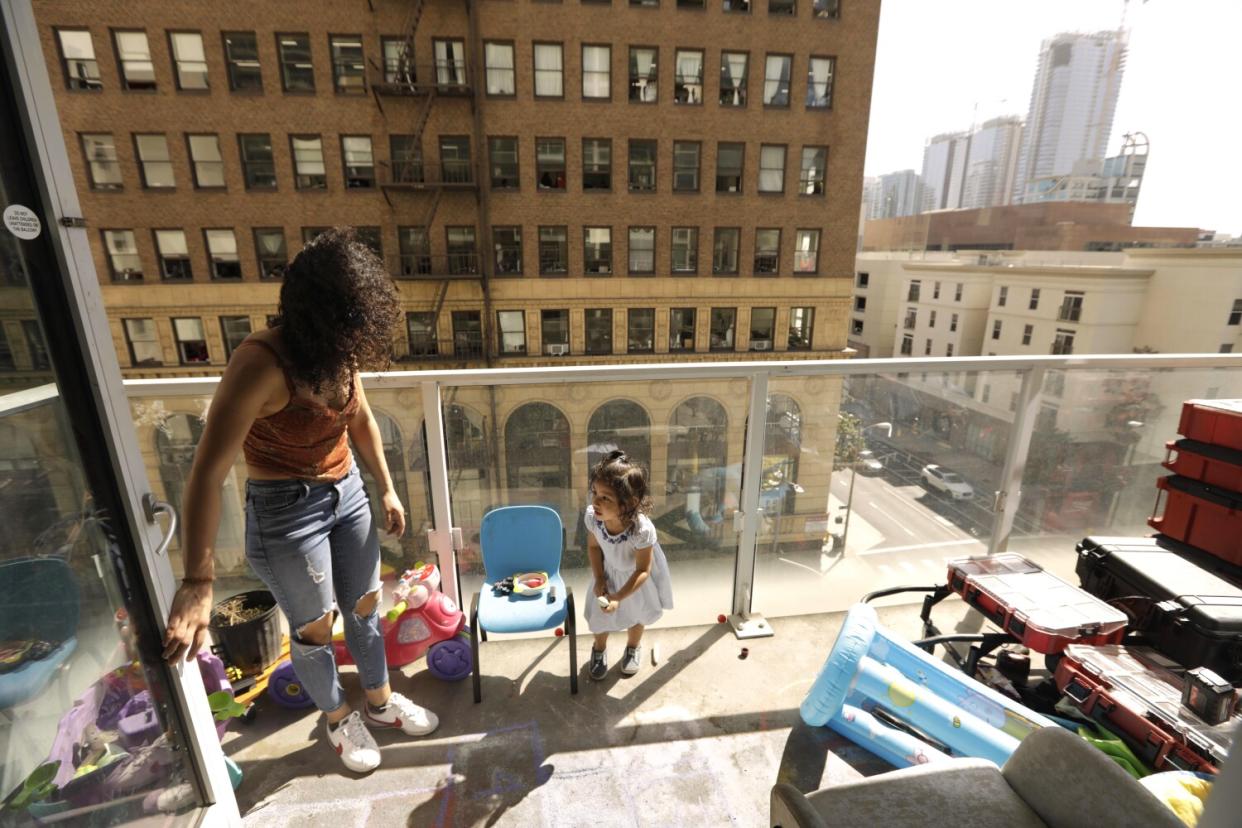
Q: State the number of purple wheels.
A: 2